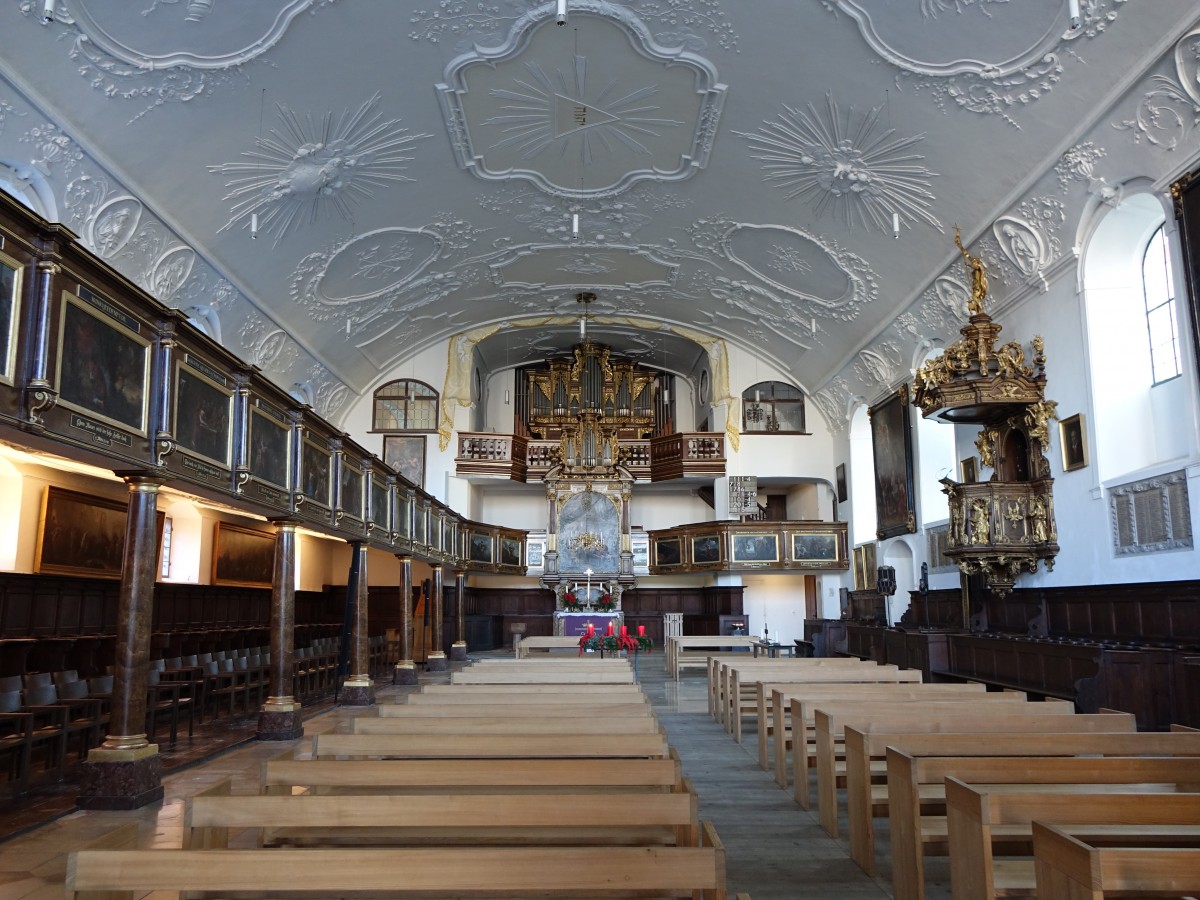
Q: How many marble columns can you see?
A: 6